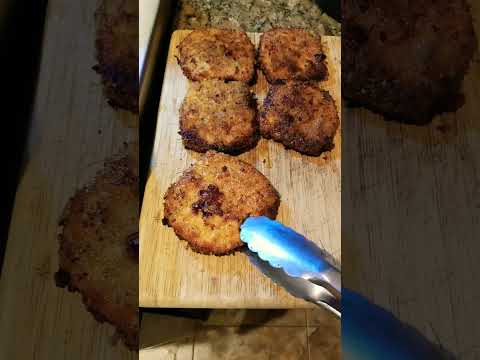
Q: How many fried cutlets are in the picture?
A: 5